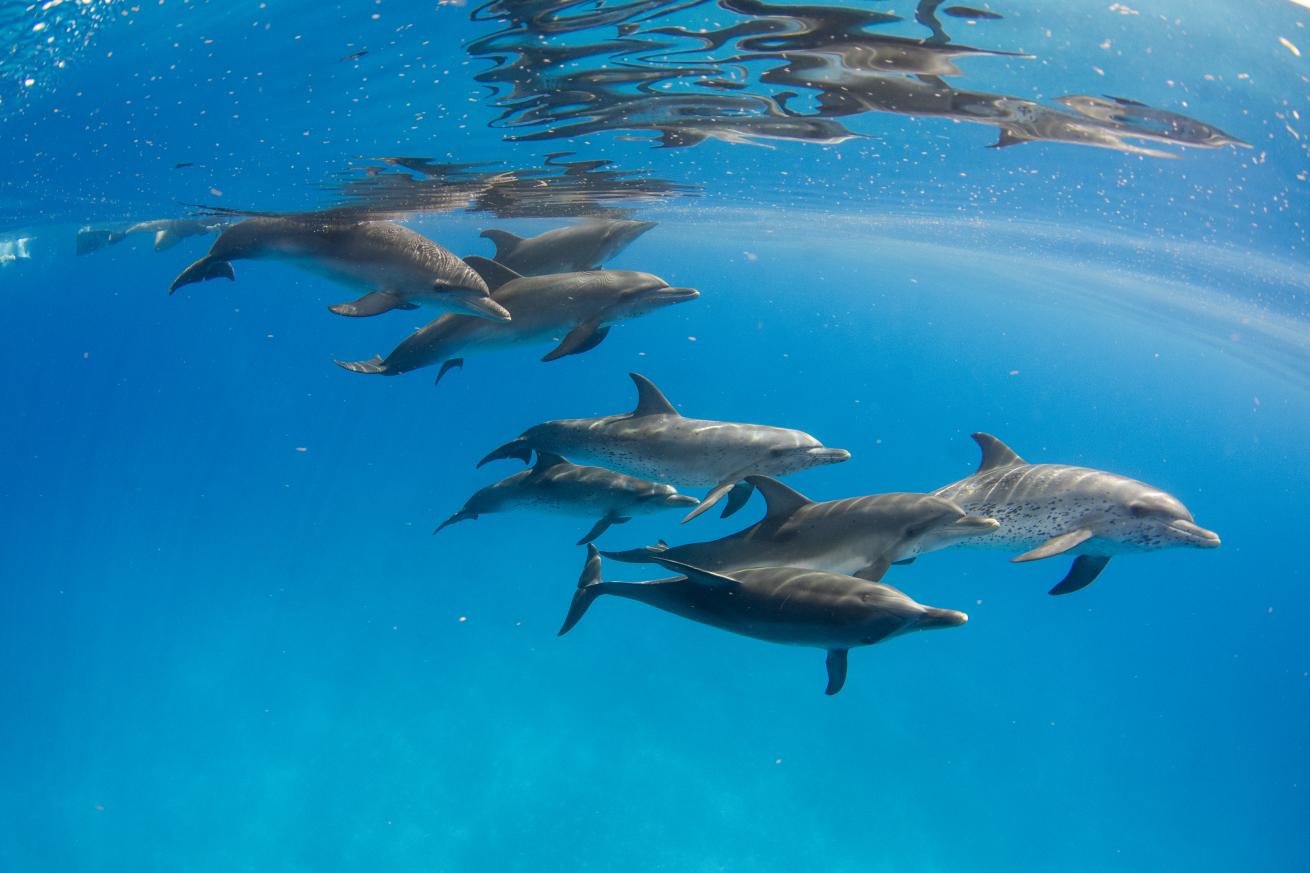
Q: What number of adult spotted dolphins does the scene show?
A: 2